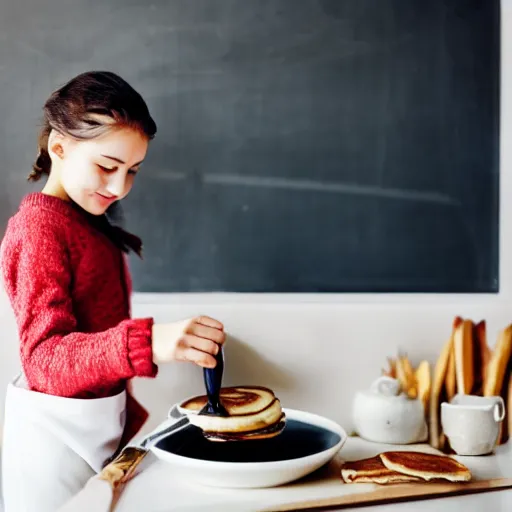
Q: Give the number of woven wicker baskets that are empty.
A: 0